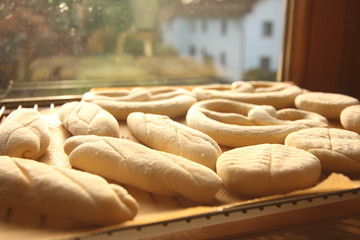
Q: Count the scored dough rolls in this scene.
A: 9